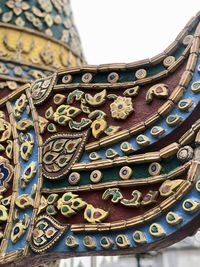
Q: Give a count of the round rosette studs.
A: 11